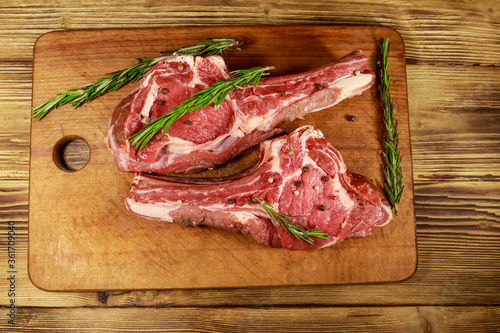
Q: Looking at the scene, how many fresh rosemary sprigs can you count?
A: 4